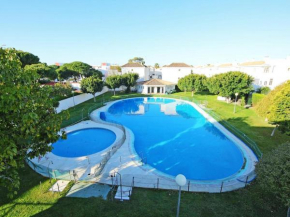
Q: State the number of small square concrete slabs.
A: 2